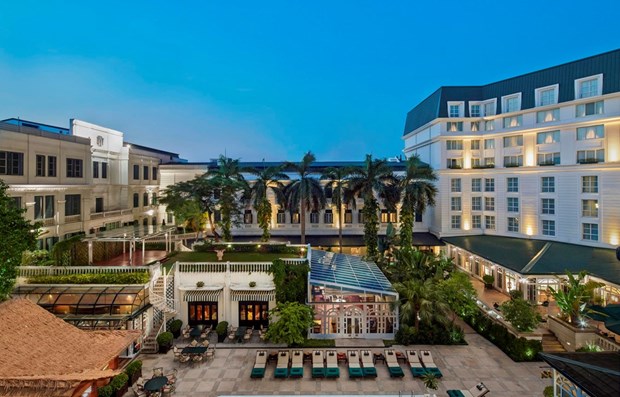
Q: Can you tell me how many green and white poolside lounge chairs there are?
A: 11